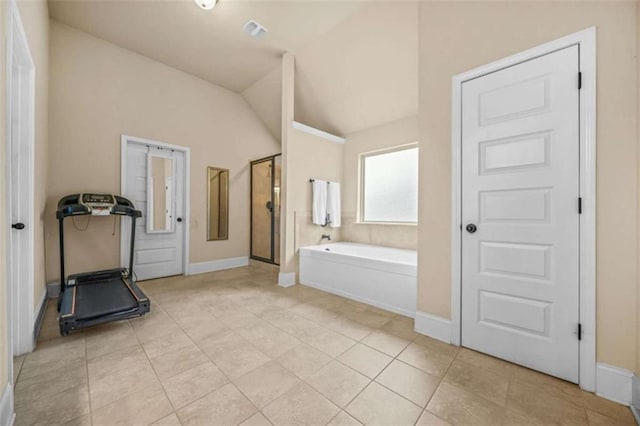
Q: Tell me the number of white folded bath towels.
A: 2